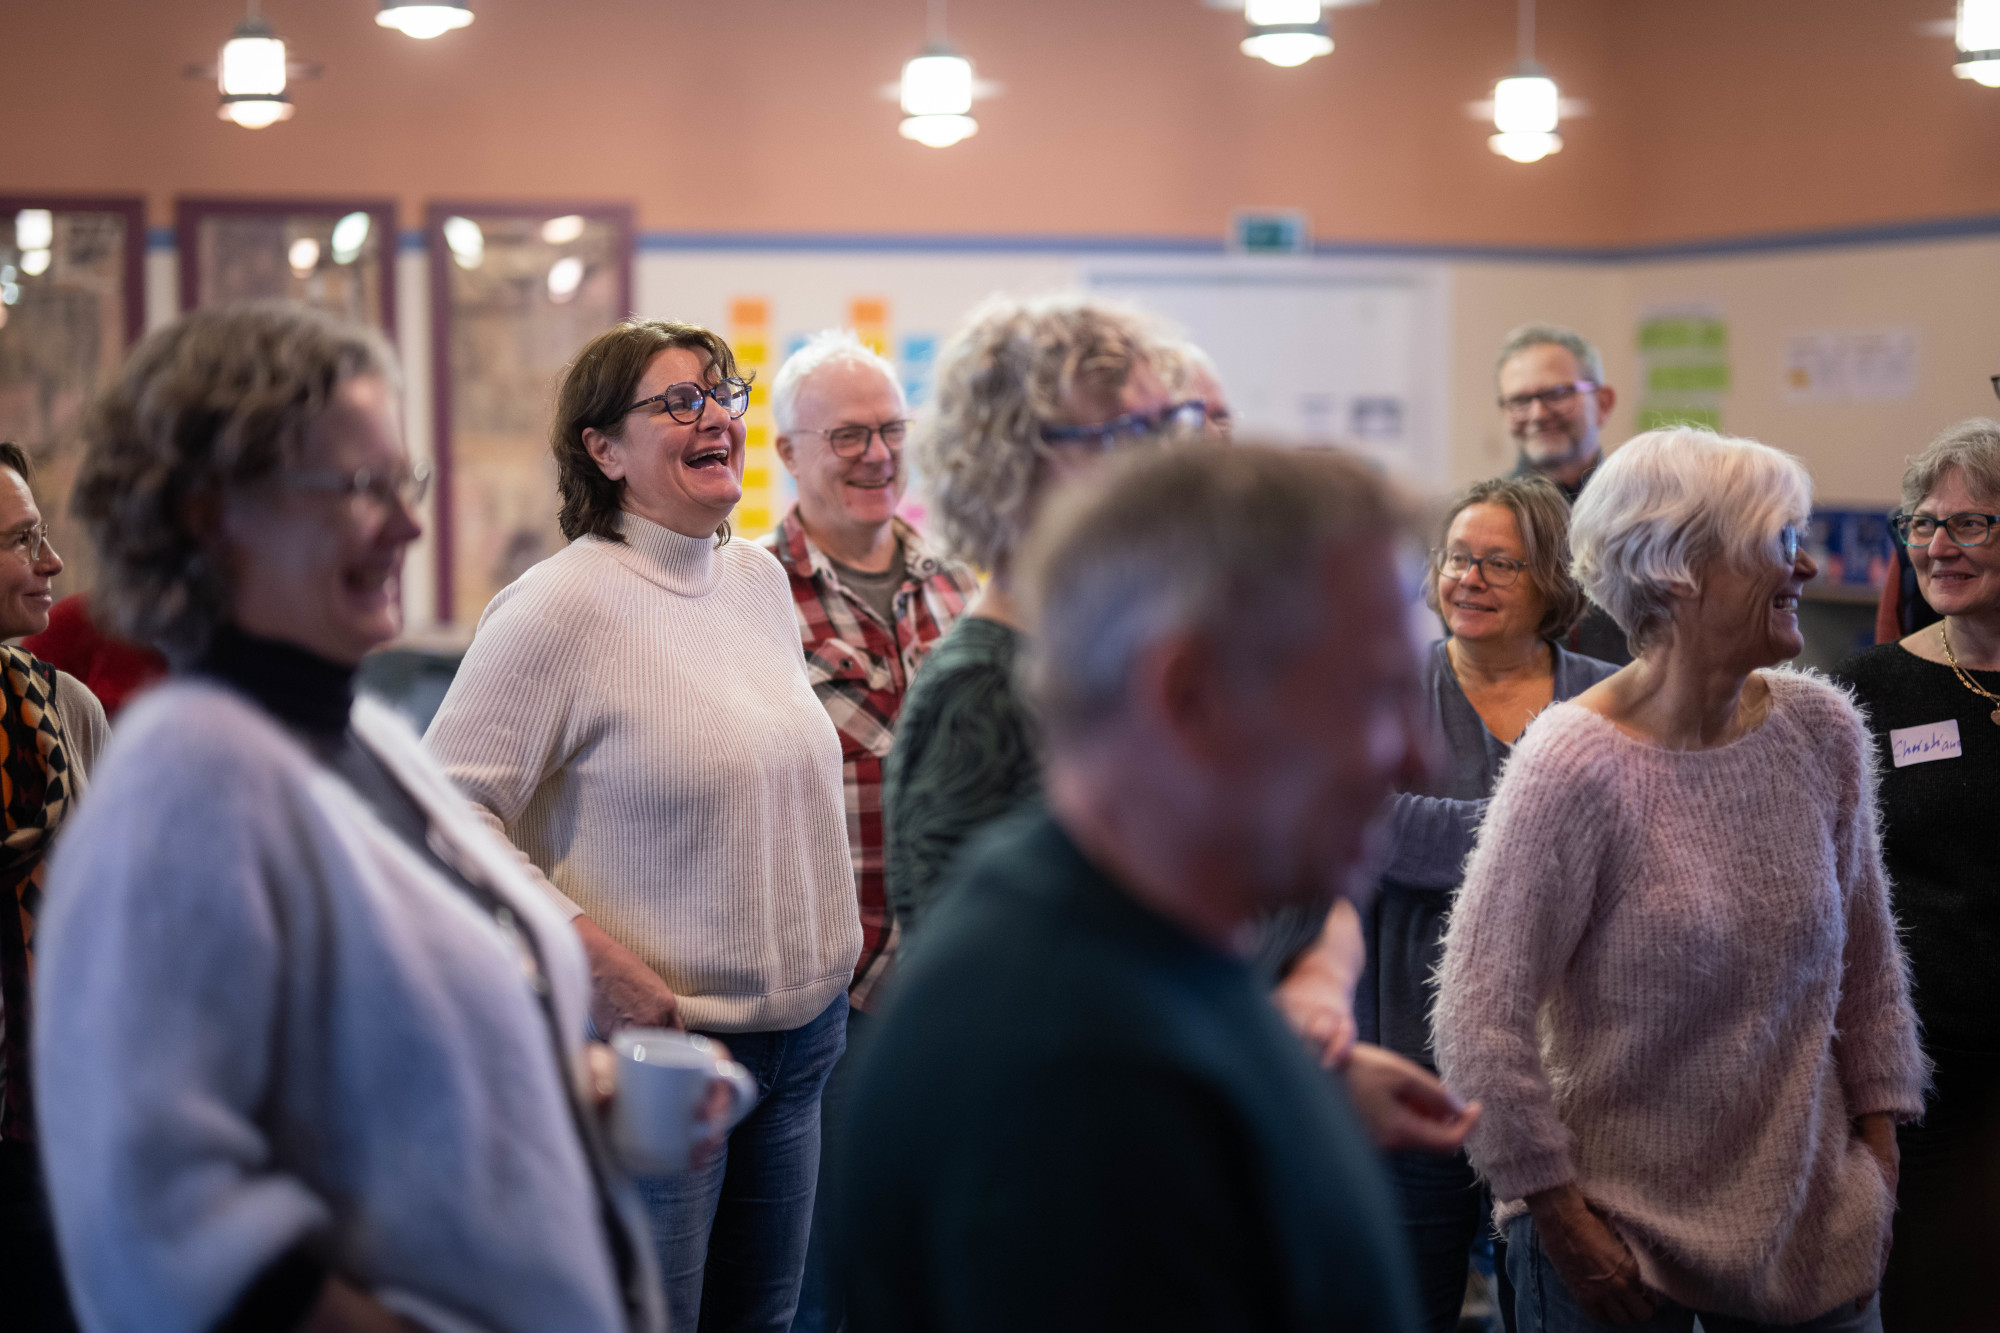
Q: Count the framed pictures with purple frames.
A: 3